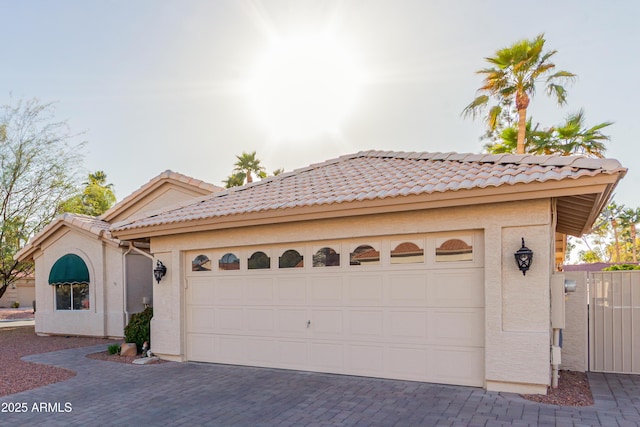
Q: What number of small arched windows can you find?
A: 8